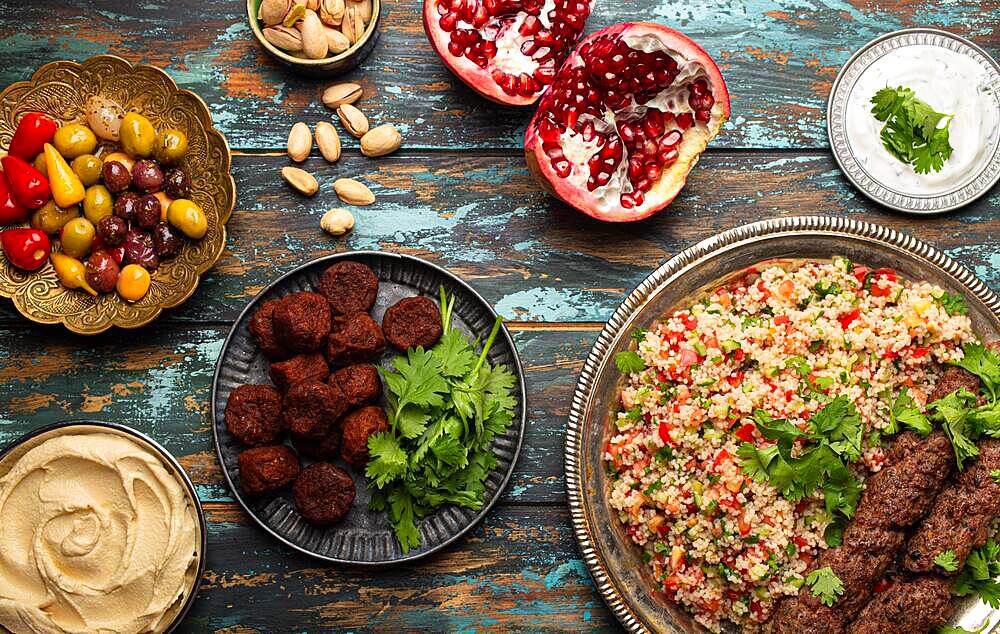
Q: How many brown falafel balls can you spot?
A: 13